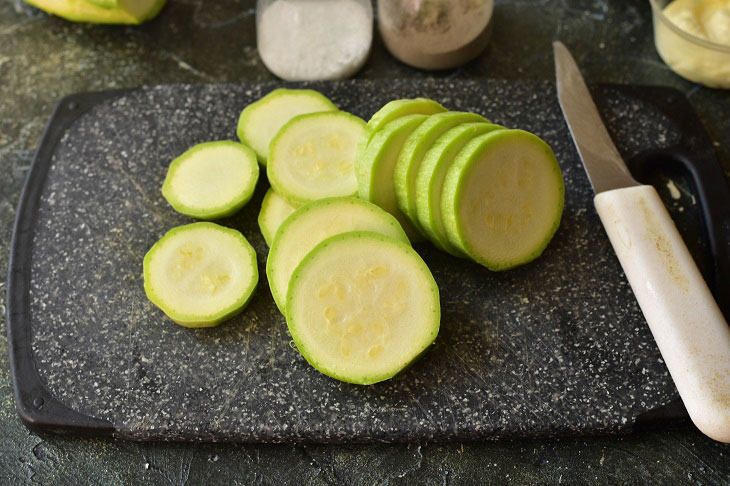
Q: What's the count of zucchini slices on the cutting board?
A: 12